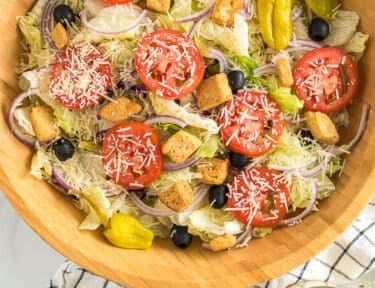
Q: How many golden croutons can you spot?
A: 12